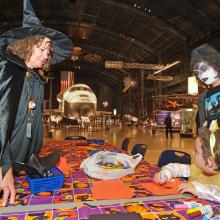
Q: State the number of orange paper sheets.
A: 3